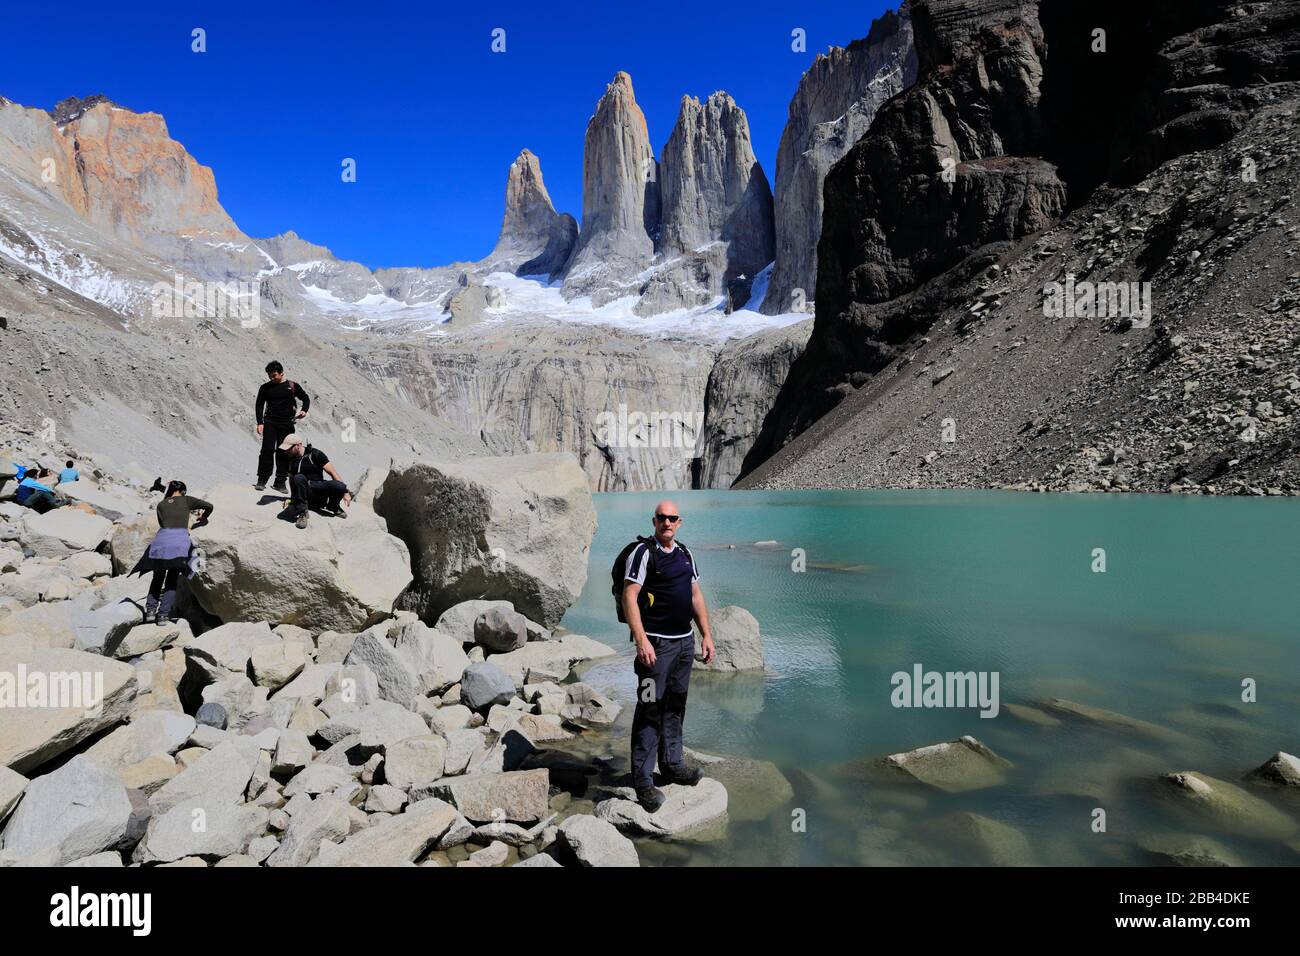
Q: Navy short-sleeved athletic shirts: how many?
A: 1